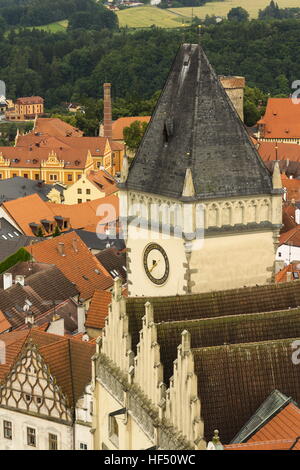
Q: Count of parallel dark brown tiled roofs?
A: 3